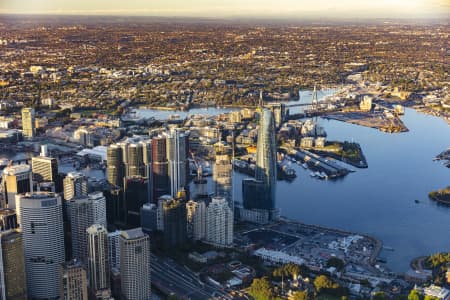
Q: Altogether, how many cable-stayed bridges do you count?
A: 1